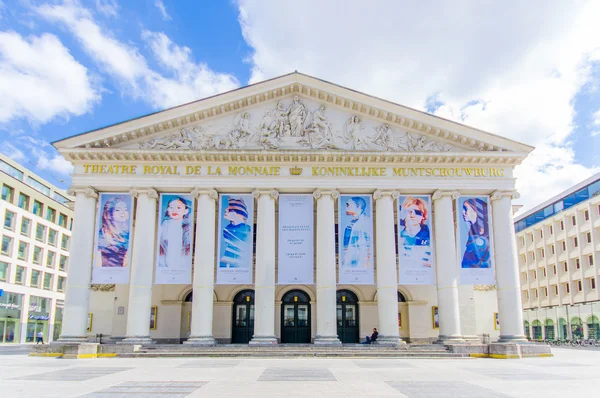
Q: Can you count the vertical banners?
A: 7